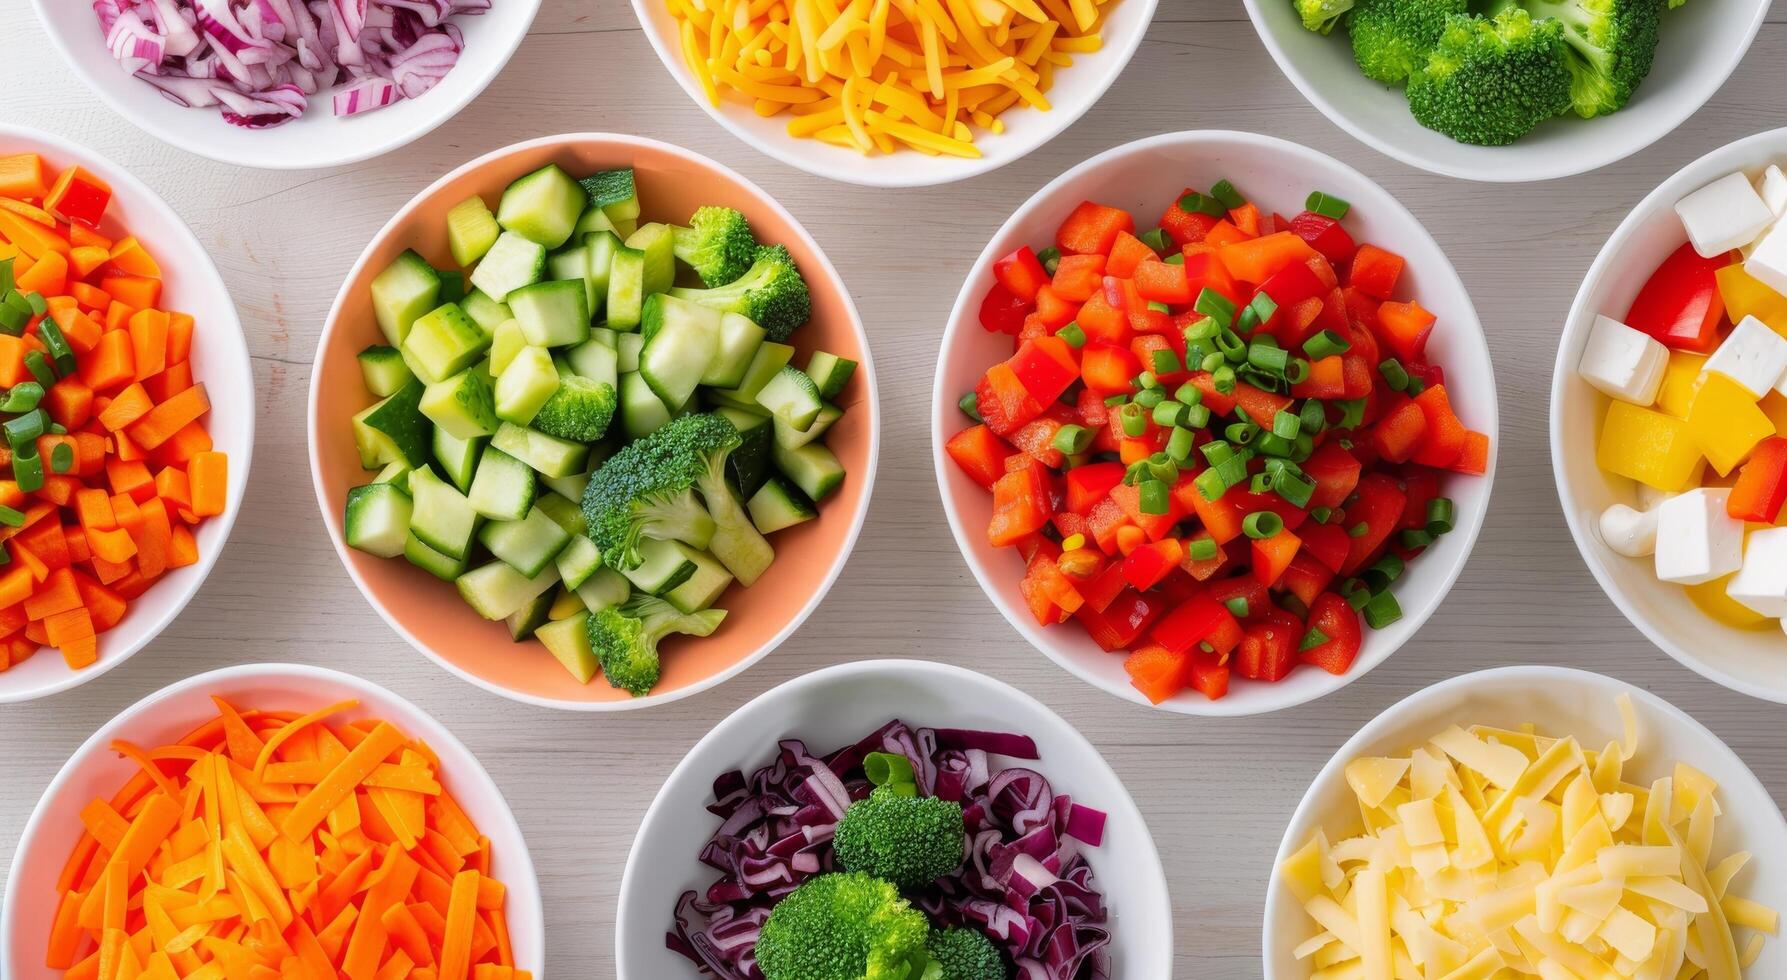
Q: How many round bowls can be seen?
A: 10